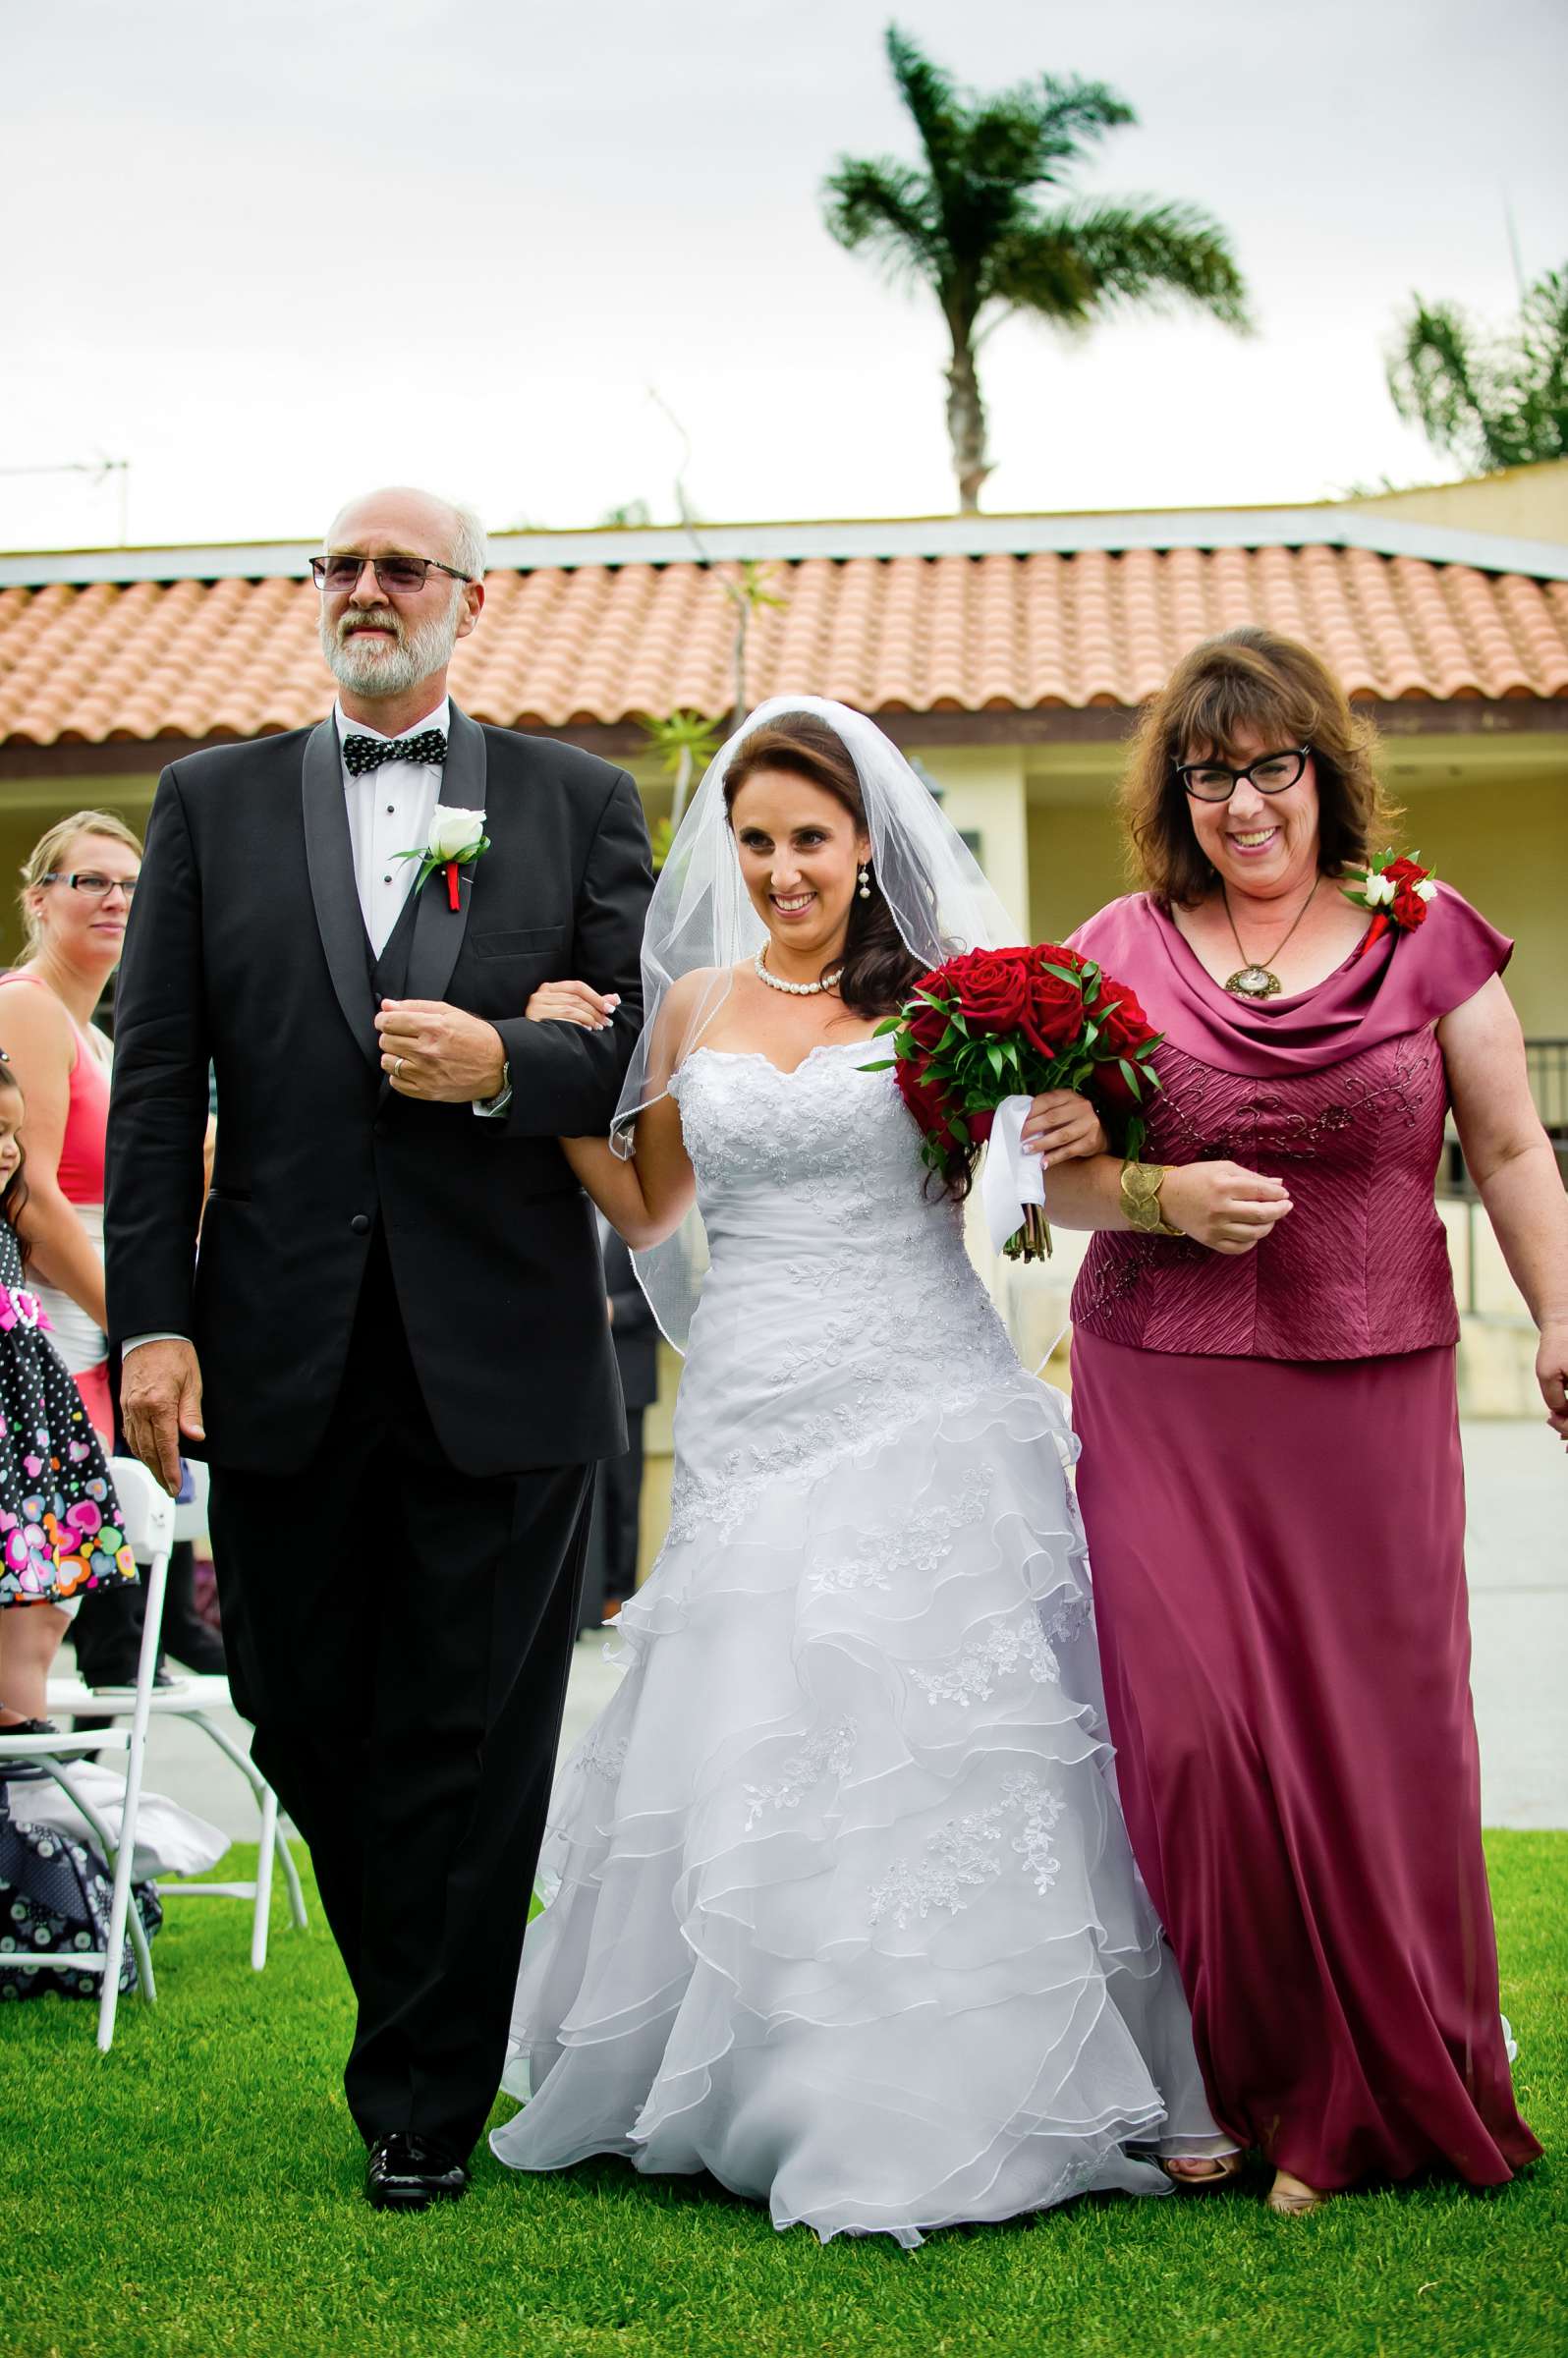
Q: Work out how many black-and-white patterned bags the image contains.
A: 1